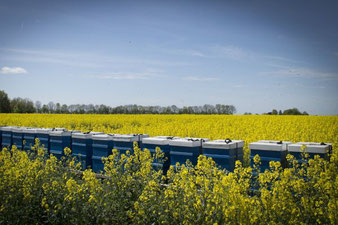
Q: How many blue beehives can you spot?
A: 13